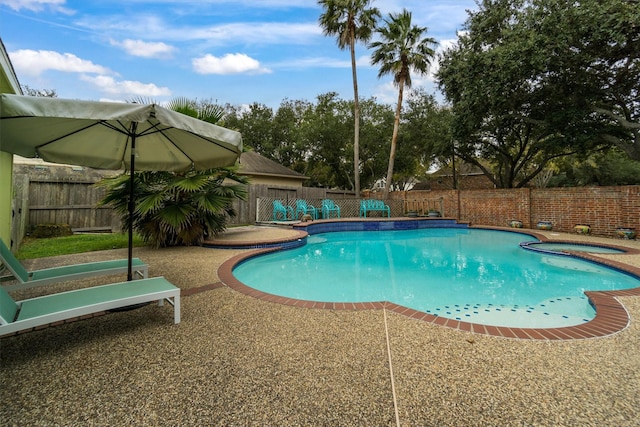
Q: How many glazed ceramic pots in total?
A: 4